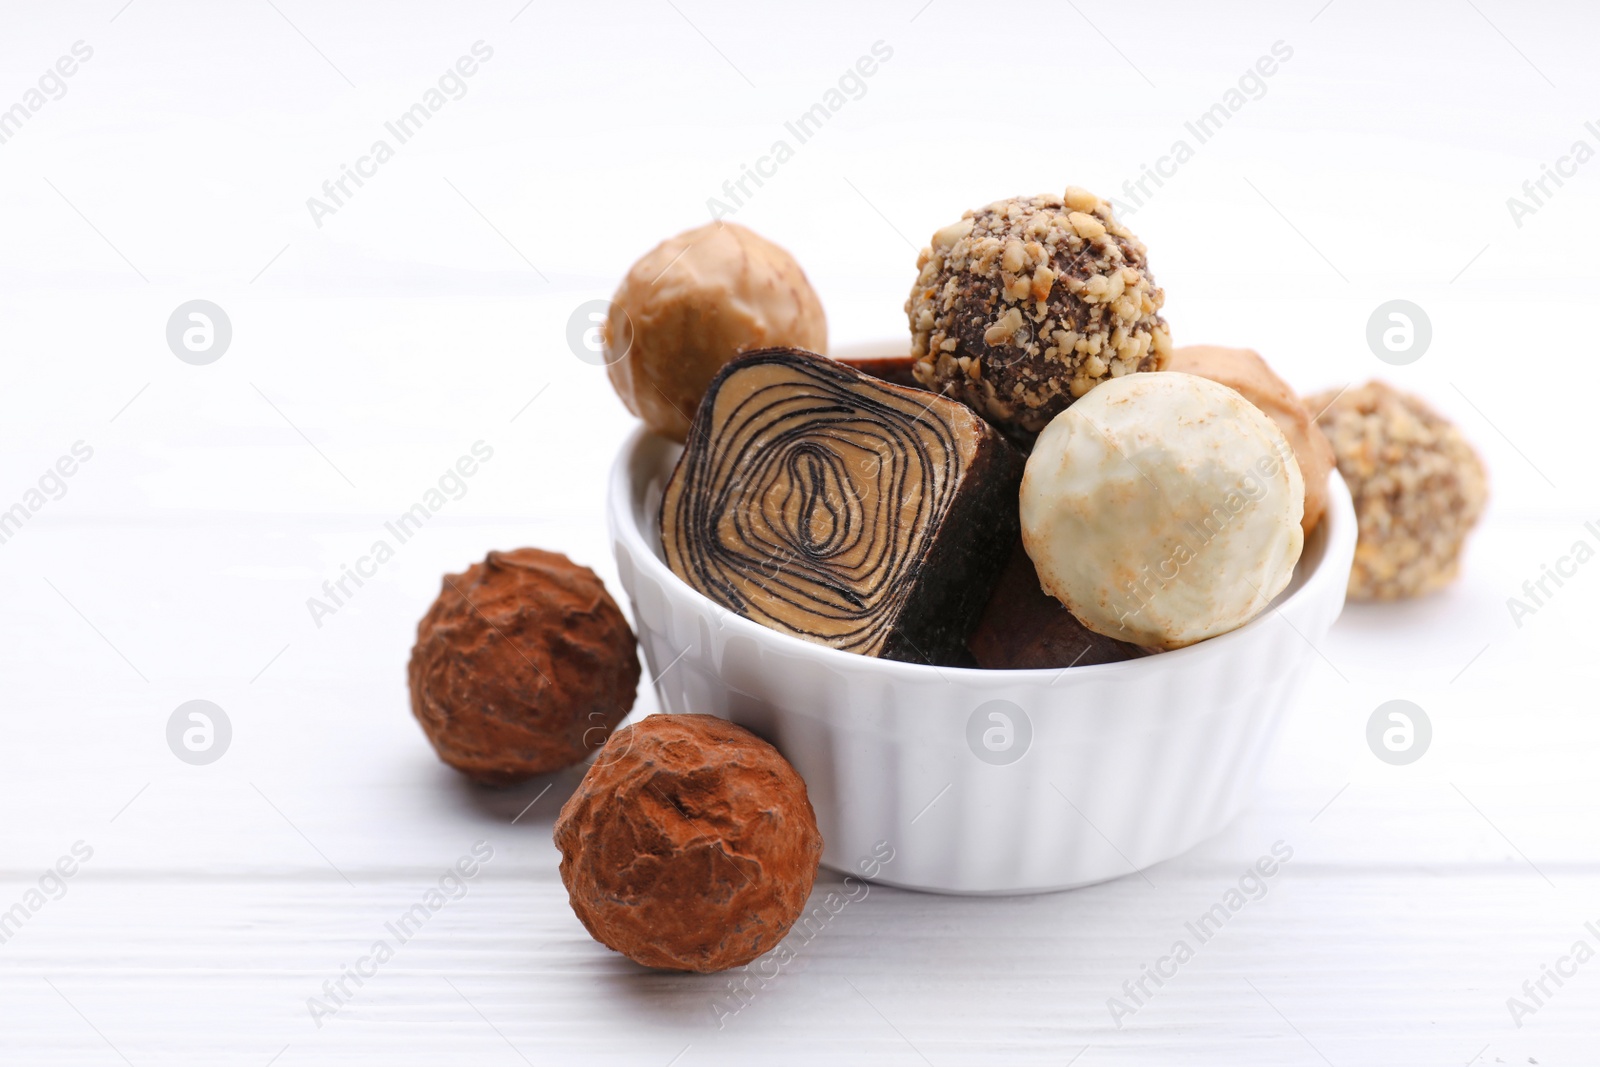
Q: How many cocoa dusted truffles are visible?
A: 2